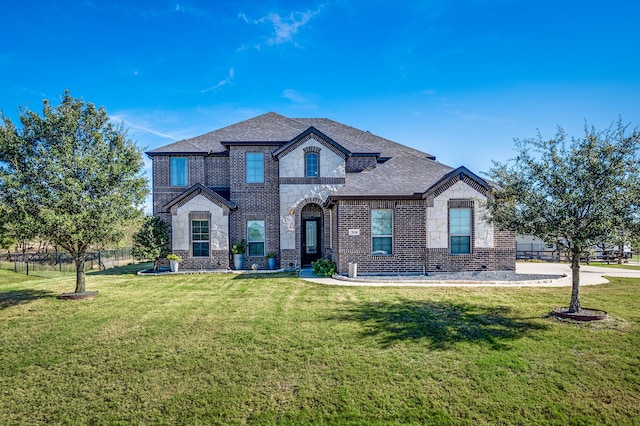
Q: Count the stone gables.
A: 3